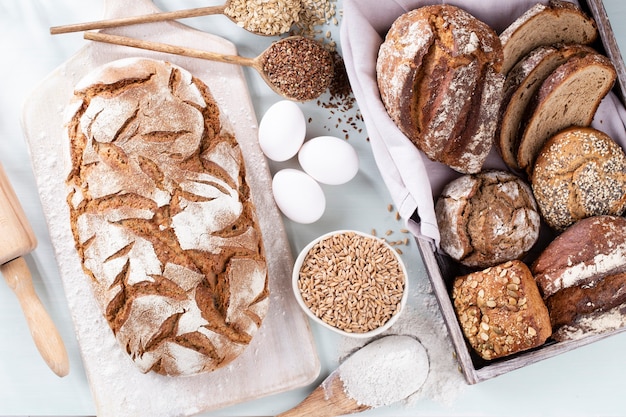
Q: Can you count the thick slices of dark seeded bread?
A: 3